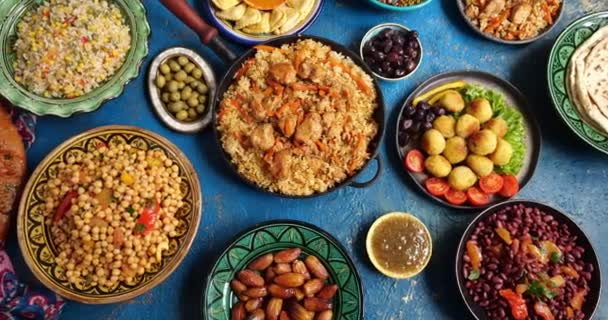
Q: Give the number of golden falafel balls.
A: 12